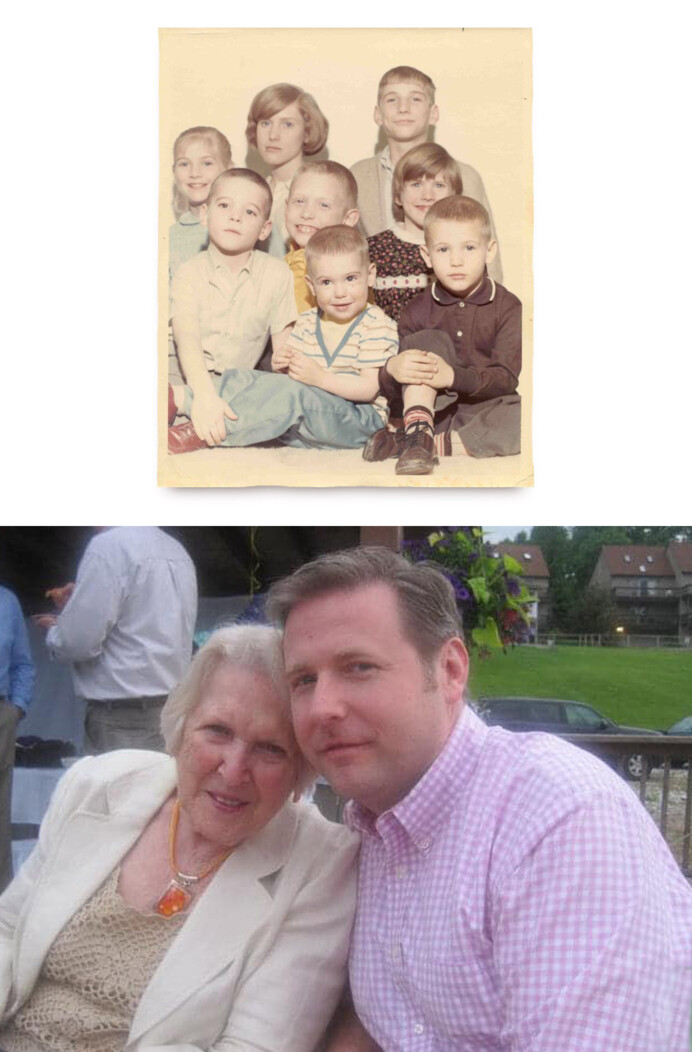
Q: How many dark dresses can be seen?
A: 1